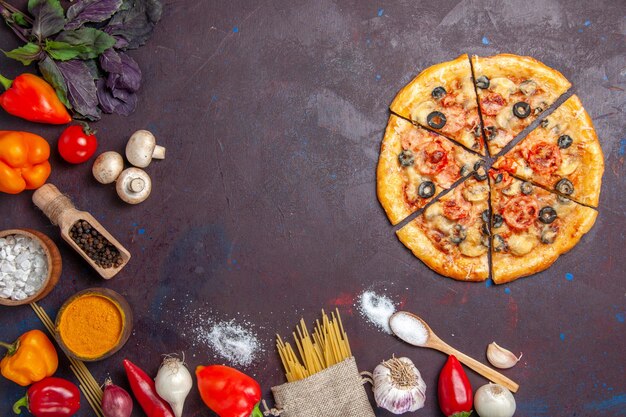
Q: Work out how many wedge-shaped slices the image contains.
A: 6